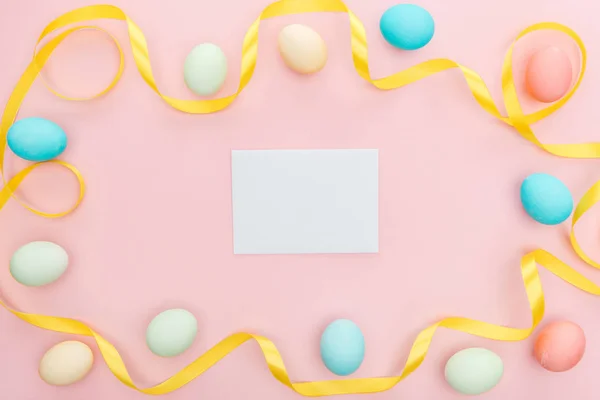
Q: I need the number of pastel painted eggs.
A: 12